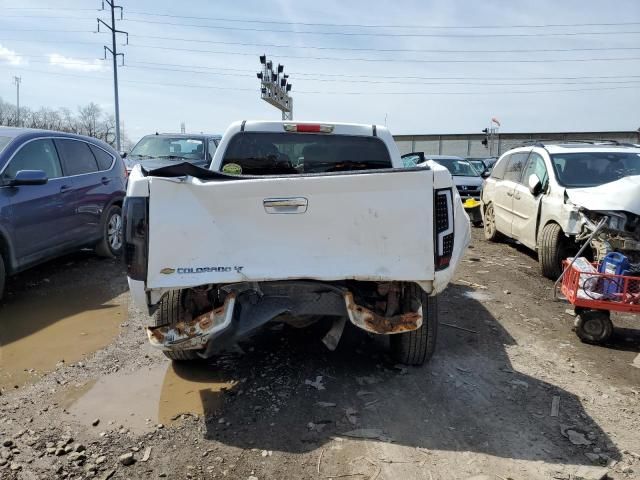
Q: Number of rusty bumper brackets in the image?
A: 2